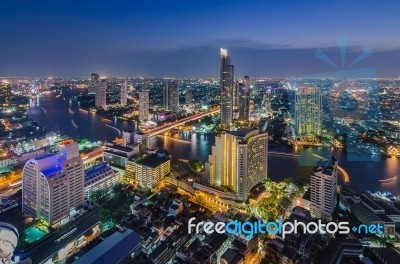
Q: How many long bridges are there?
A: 1